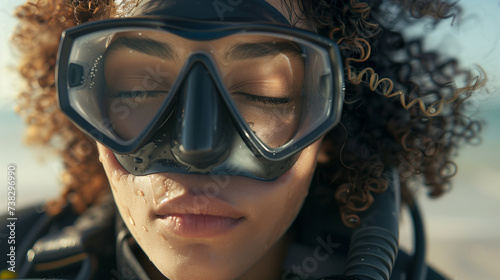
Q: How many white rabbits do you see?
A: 0